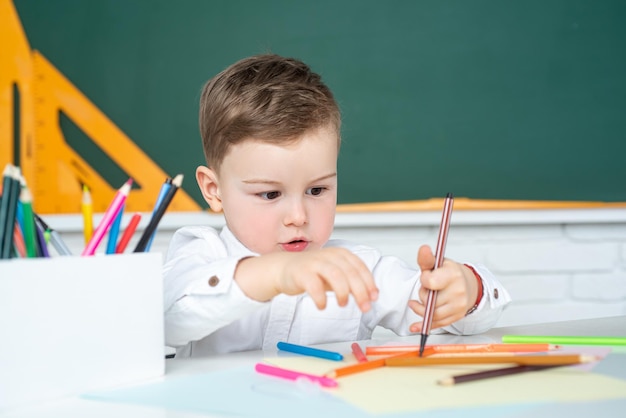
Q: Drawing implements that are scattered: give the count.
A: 8